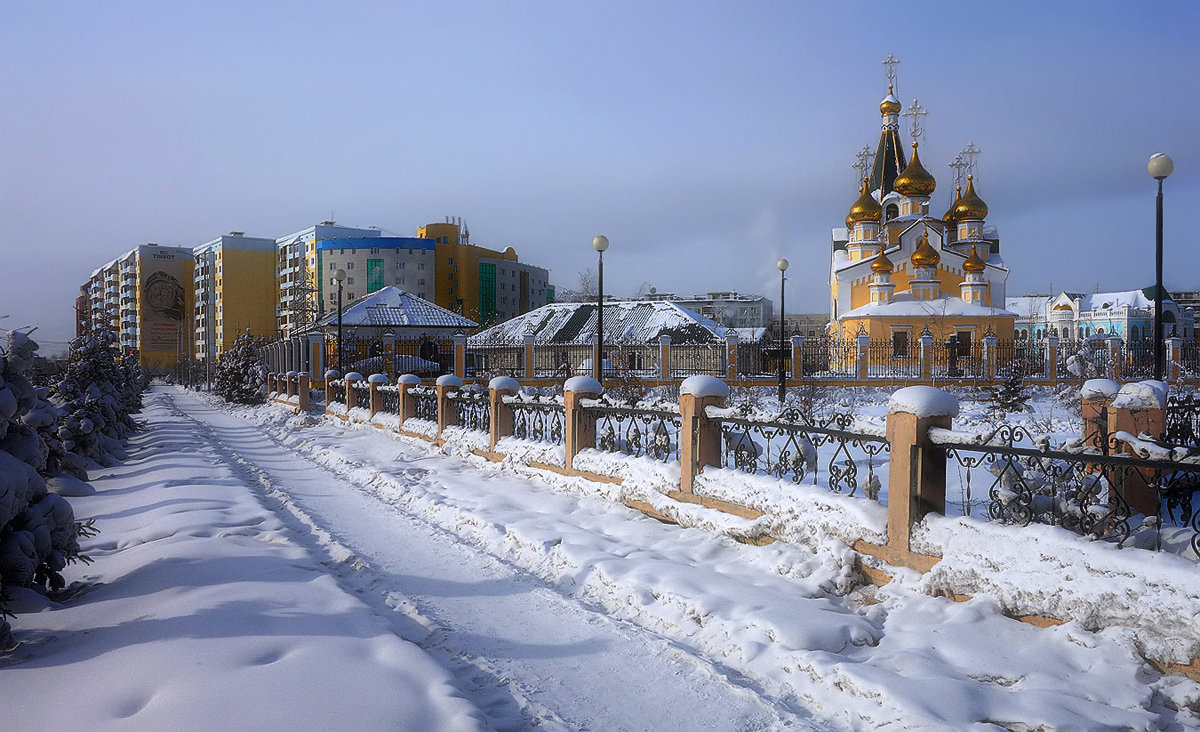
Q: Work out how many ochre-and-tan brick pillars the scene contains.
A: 15